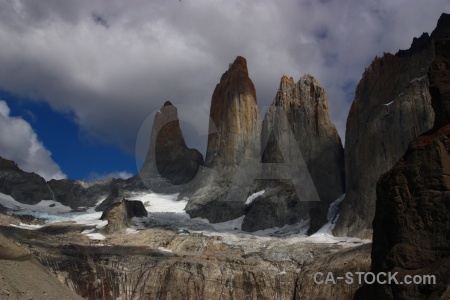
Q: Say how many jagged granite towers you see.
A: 3